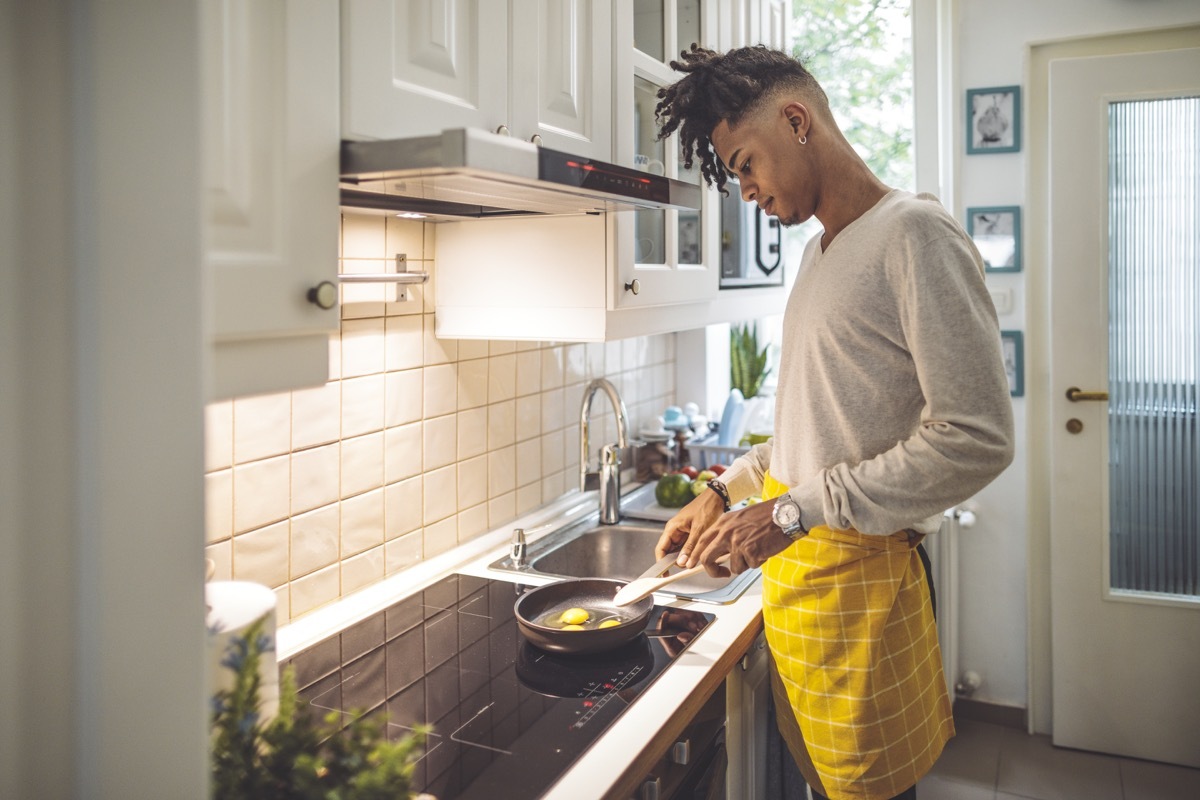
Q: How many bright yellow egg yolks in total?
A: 3